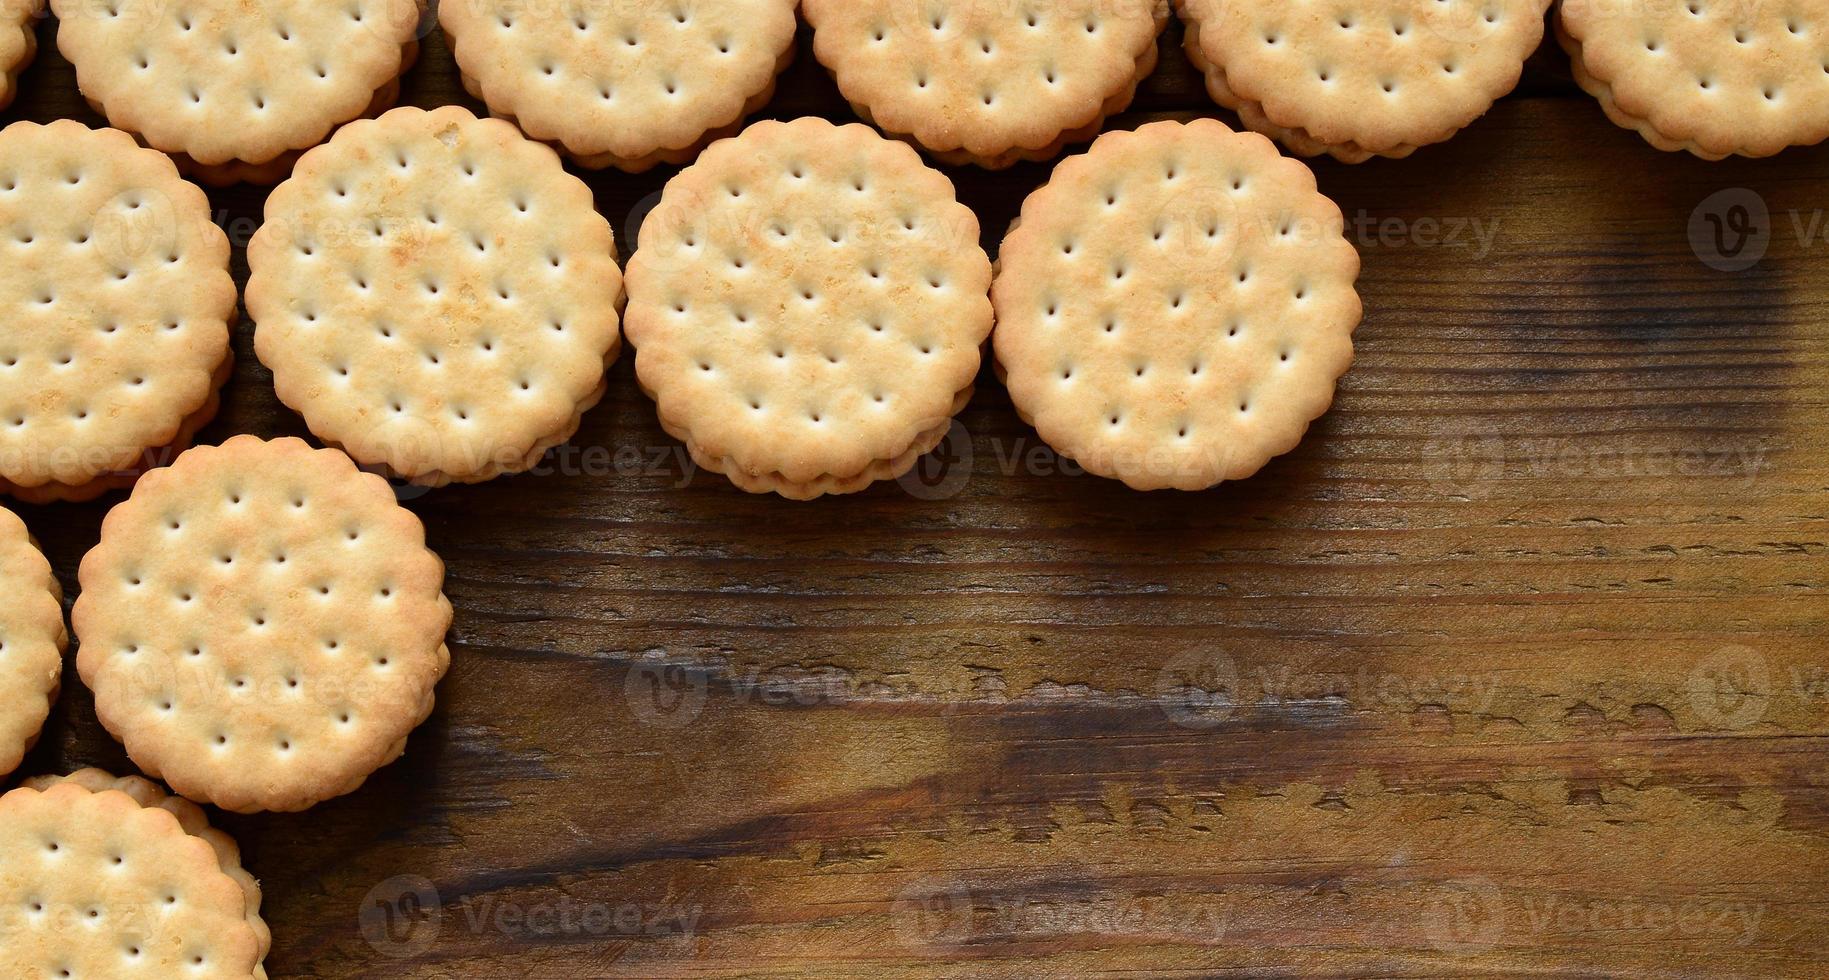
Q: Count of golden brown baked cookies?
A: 13